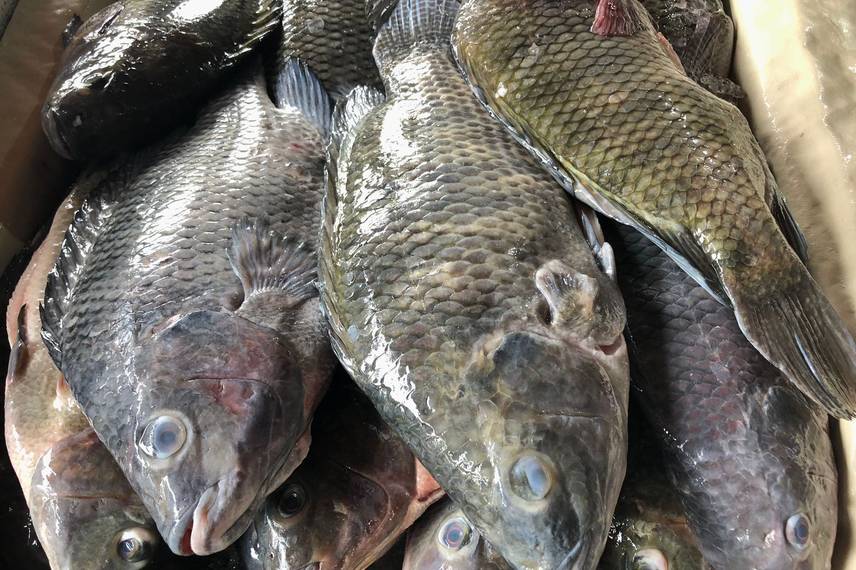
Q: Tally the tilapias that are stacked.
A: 11